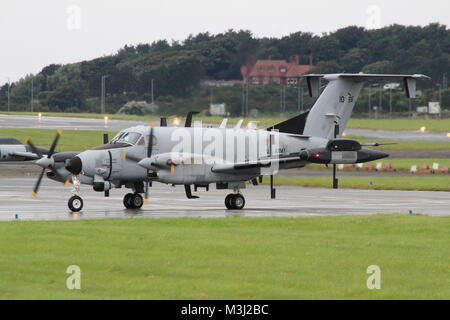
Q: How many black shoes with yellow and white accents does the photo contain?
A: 0